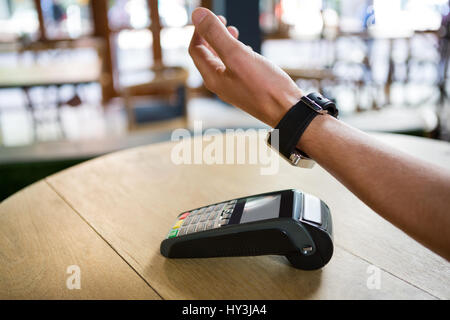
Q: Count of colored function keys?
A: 3